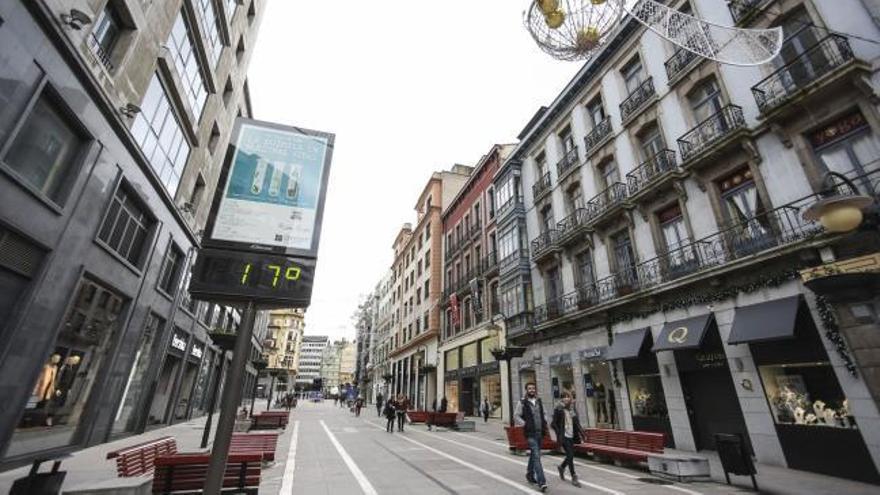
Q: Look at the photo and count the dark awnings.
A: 3